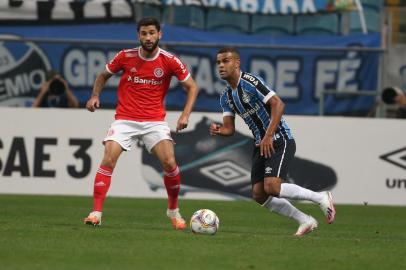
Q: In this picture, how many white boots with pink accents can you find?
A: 2